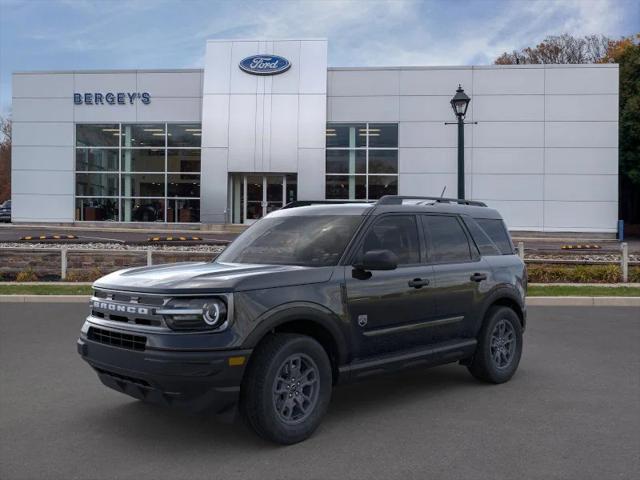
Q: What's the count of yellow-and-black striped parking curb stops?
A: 3